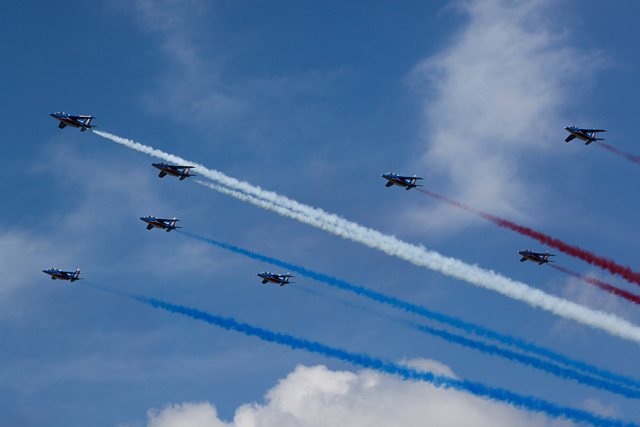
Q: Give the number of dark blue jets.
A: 8